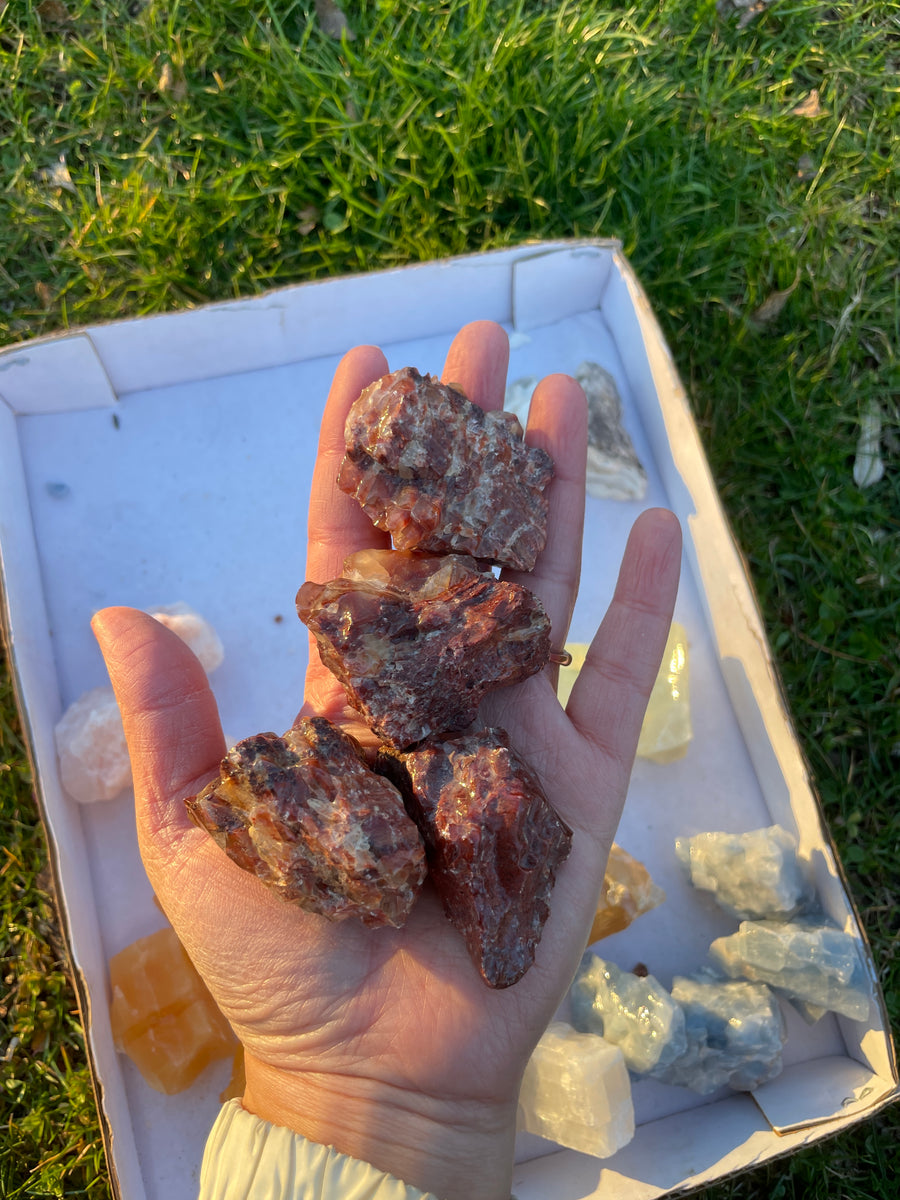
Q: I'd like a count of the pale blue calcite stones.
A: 4